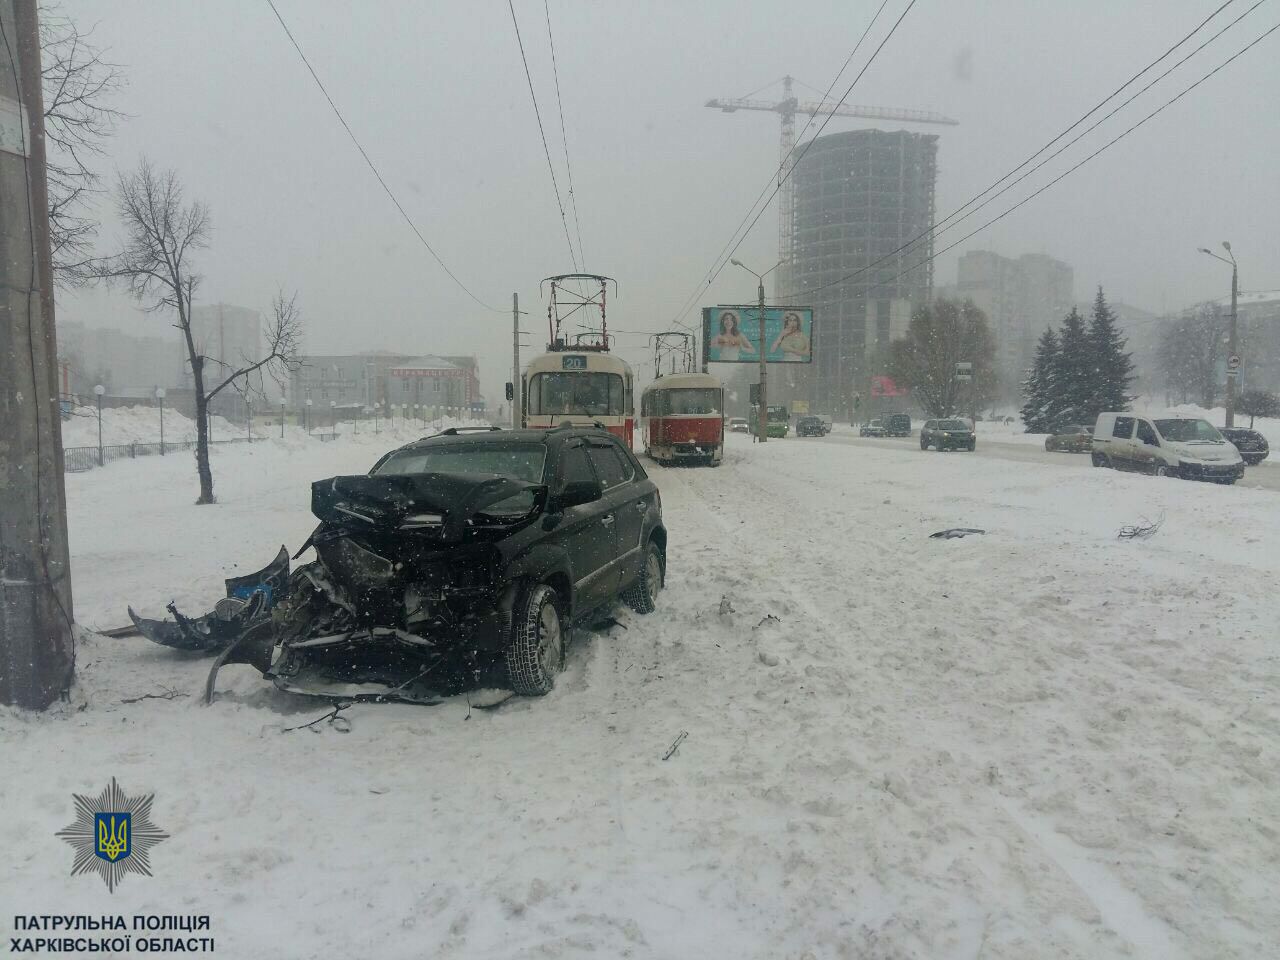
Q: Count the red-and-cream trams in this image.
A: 2